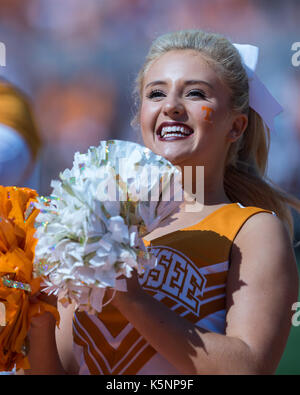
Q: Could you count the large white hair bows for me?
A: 1